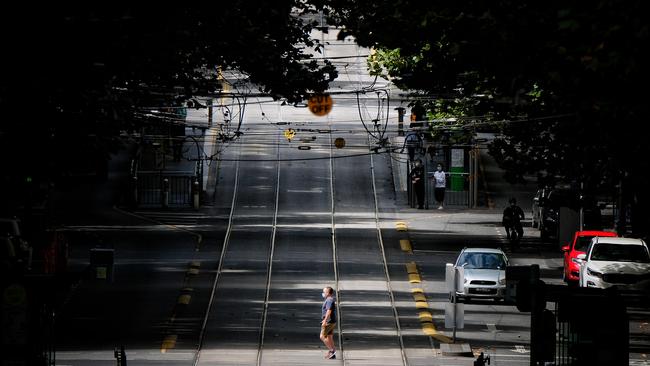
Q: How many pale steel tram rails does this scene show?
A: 4